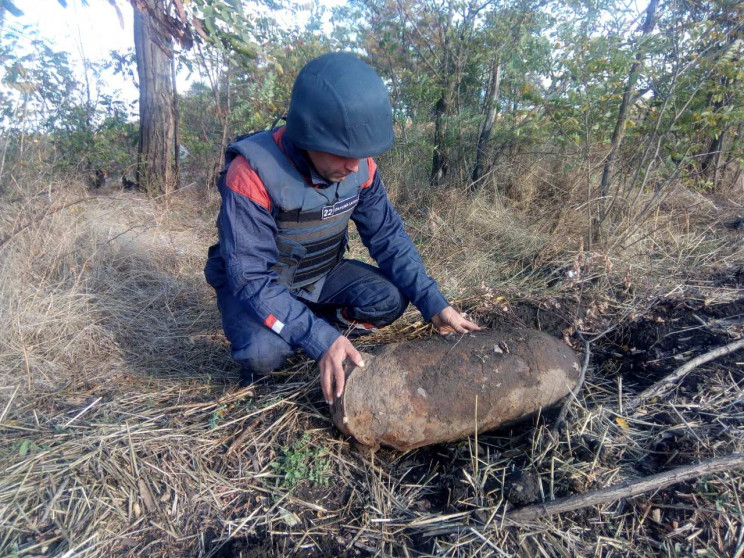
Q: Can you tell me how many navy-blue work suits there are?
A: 1